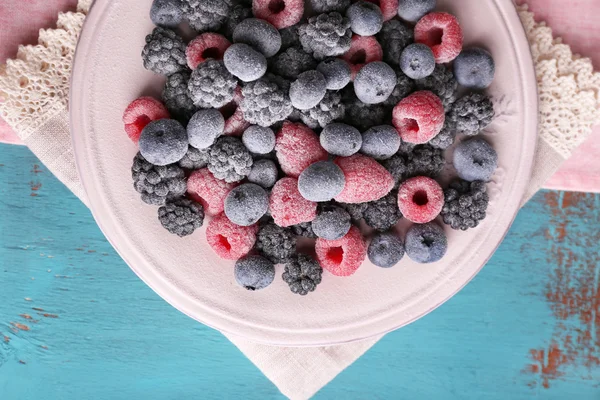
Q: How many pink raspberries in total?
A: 15